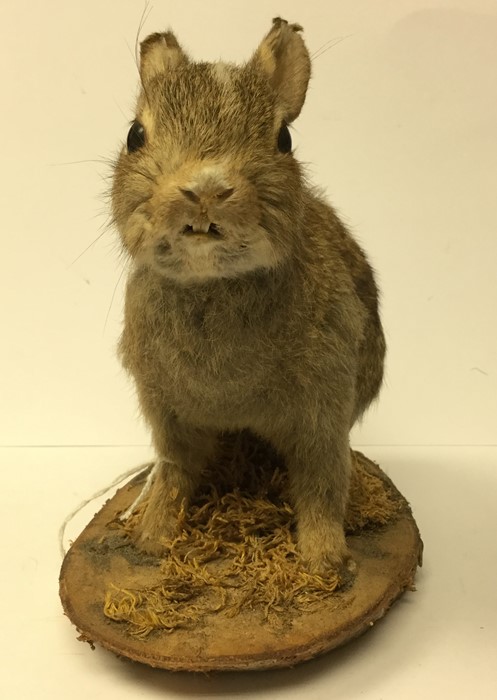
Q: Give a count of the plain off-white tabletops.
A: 1